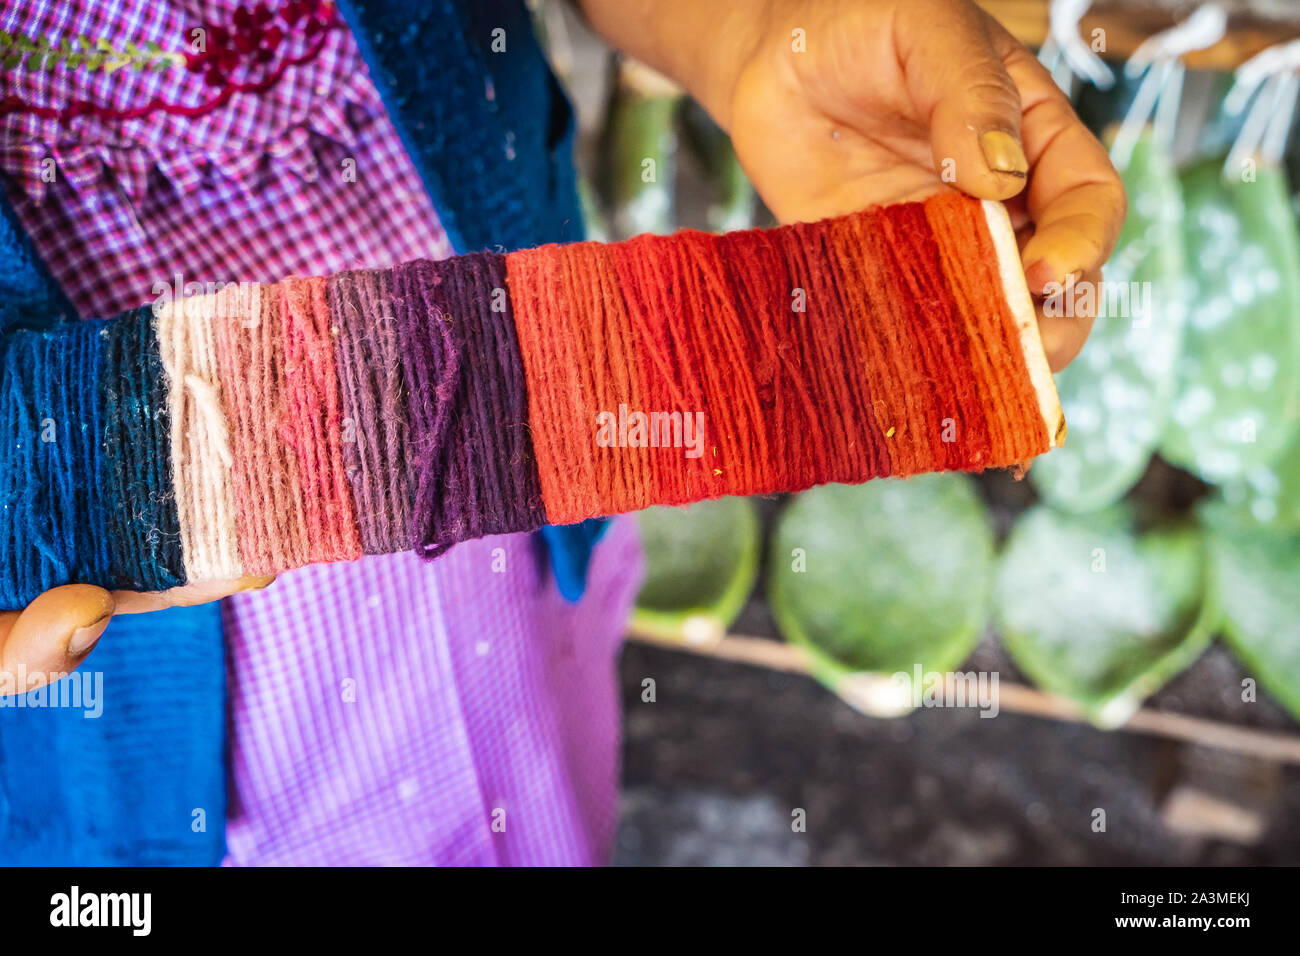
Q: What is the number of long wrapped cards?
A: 1